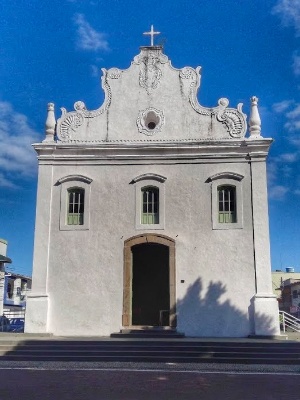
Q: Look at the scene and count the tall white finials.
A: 2